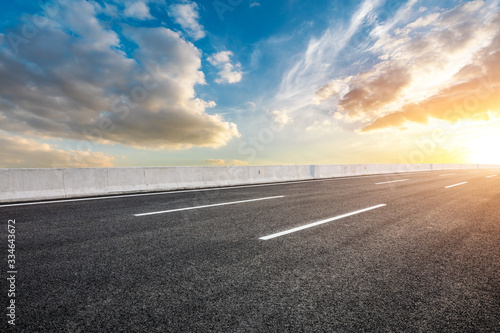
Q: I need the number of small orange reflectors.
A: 3